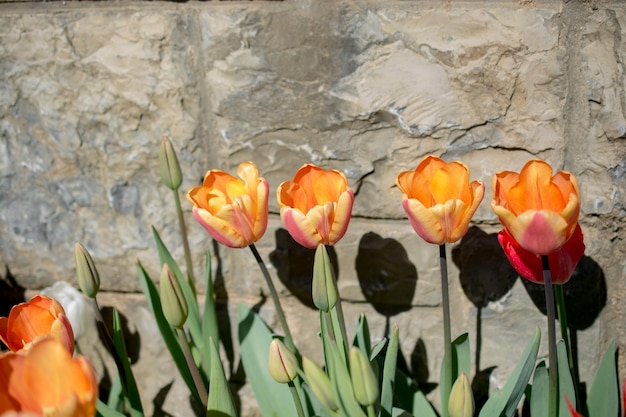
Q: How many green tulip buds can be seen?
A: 8